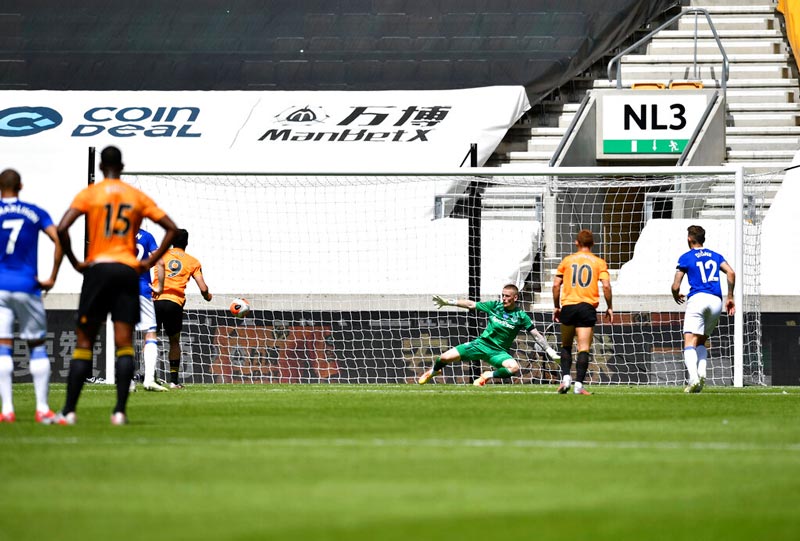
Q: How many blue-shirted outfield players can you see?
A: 3